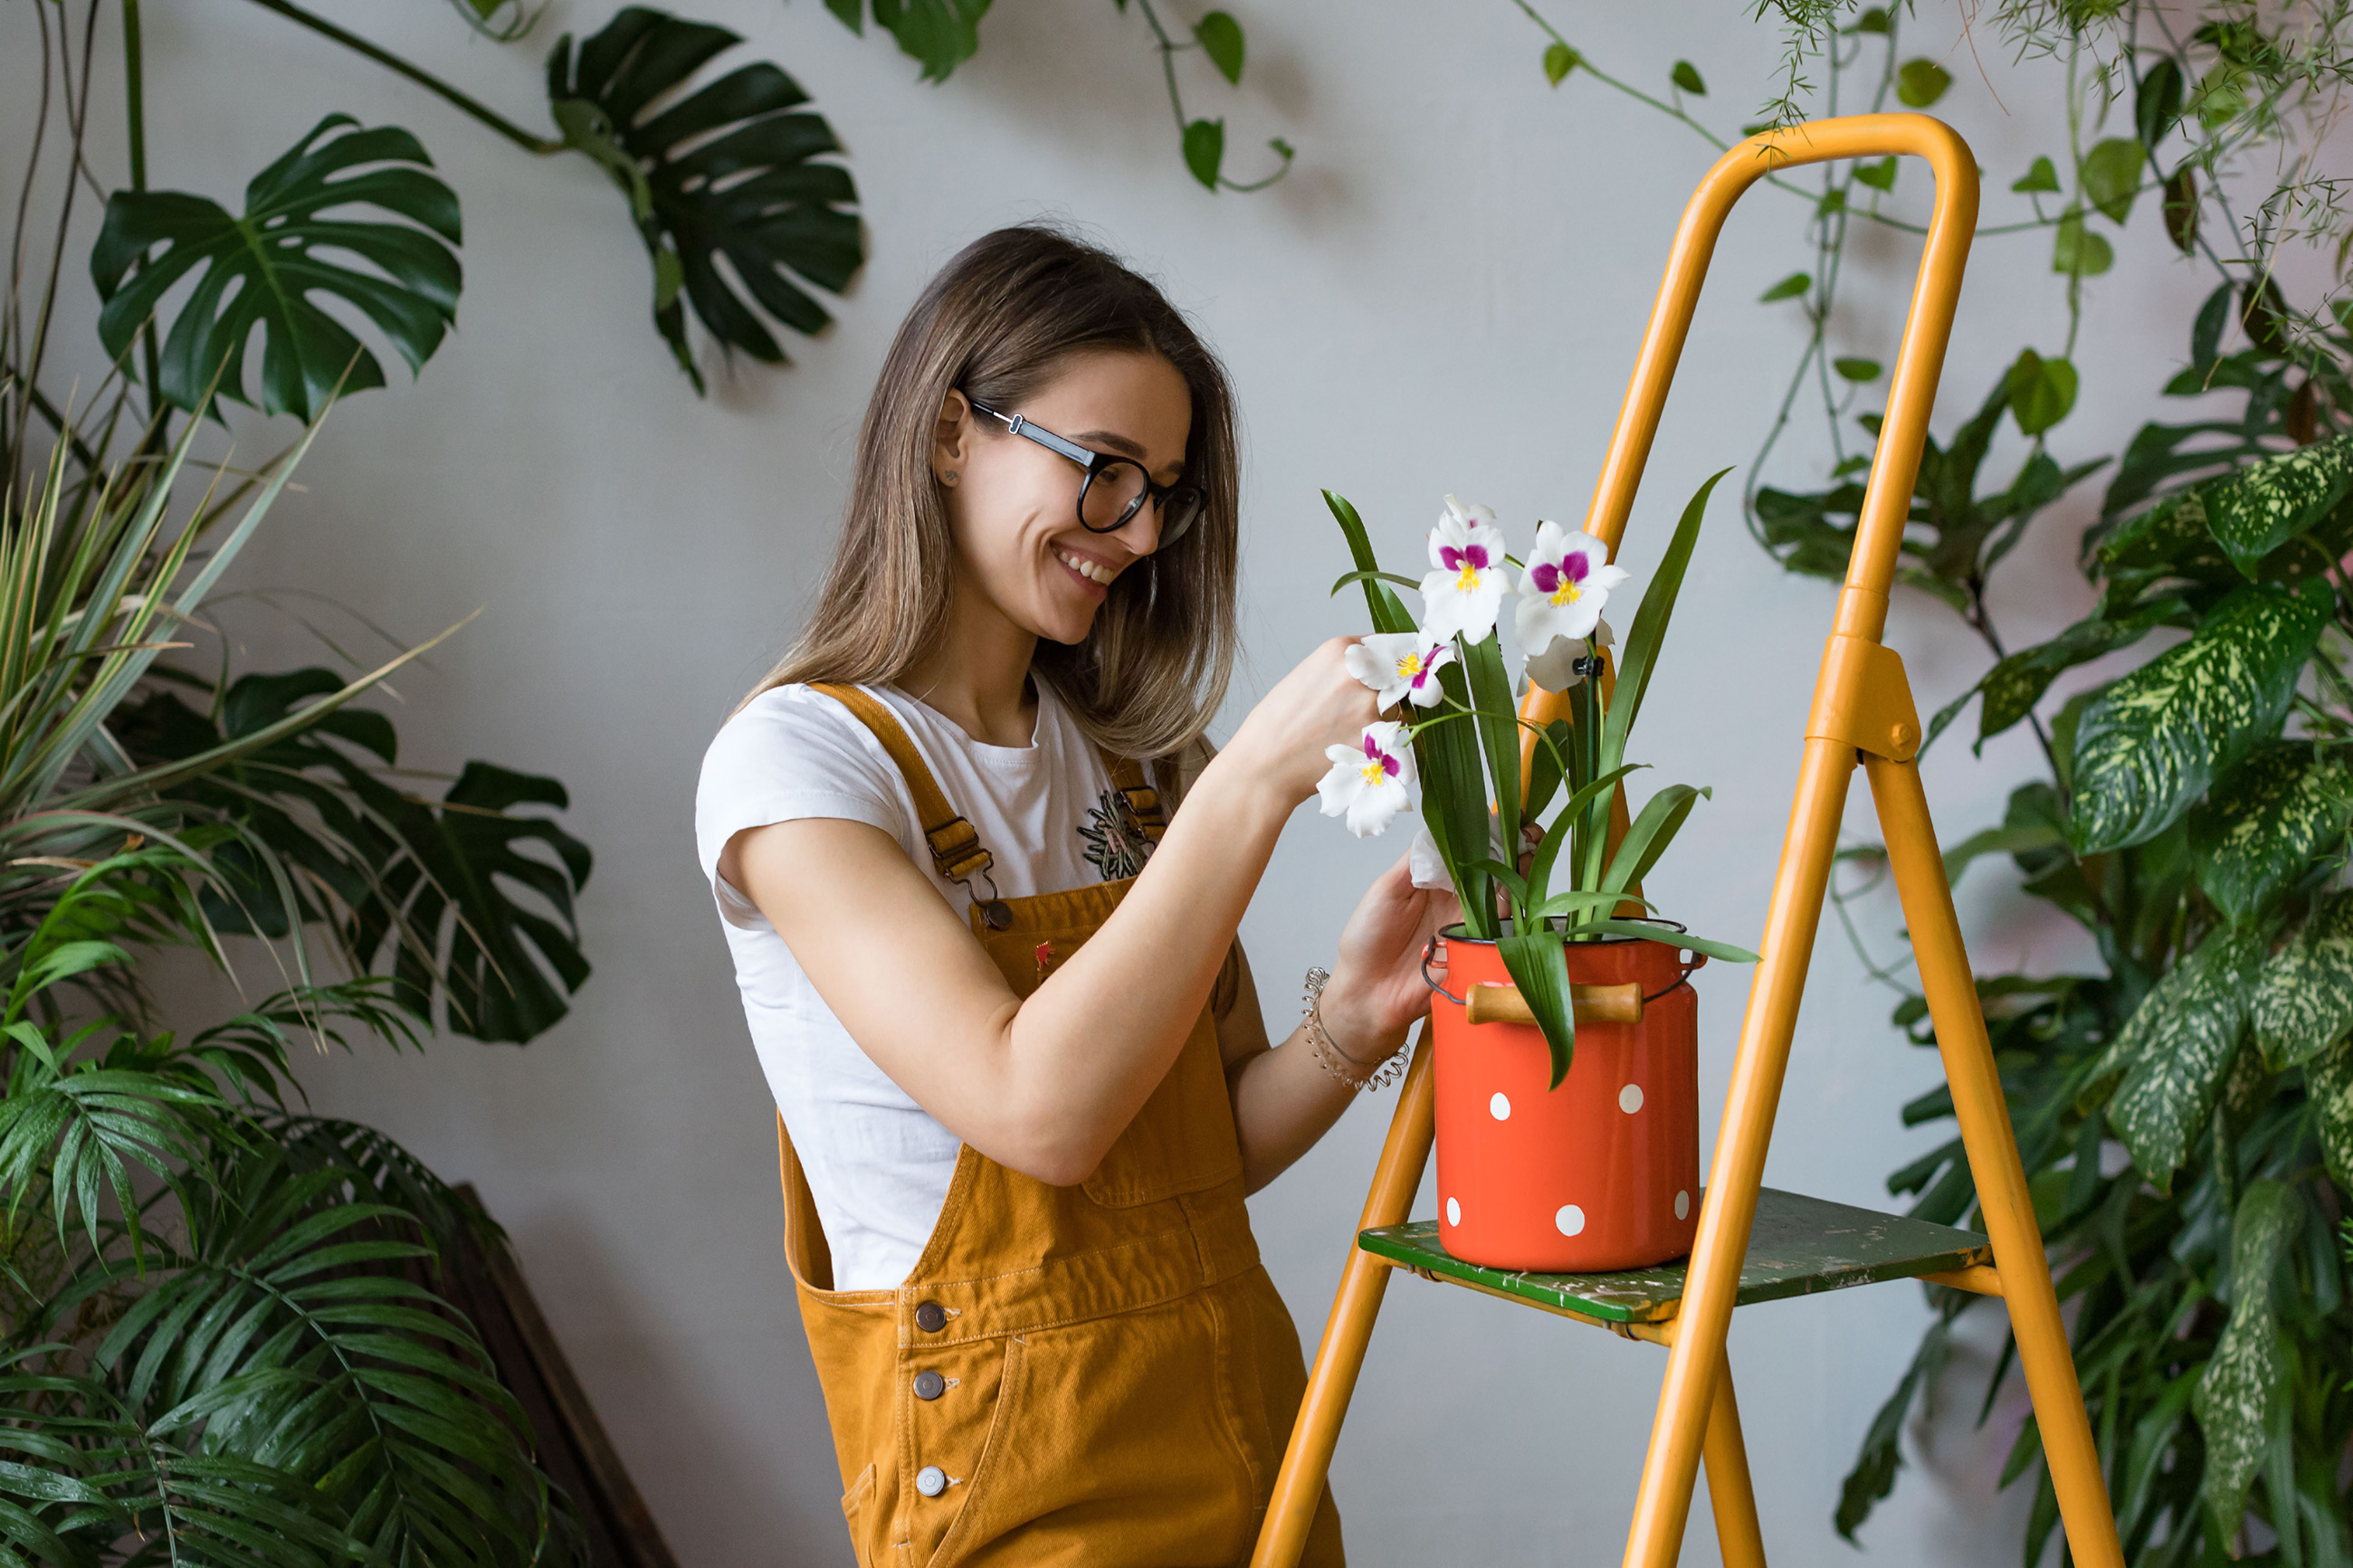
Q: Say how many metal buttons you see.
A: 4